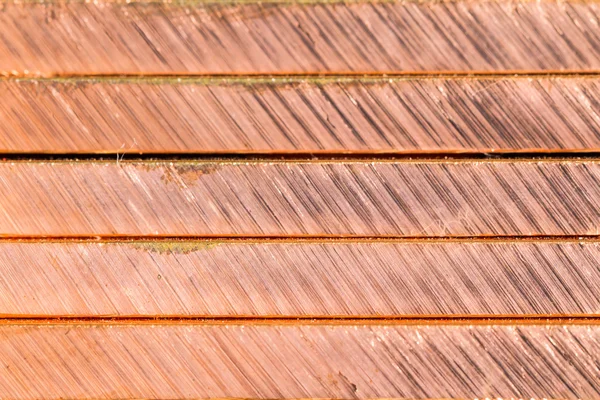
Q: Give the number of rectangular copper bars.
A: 5